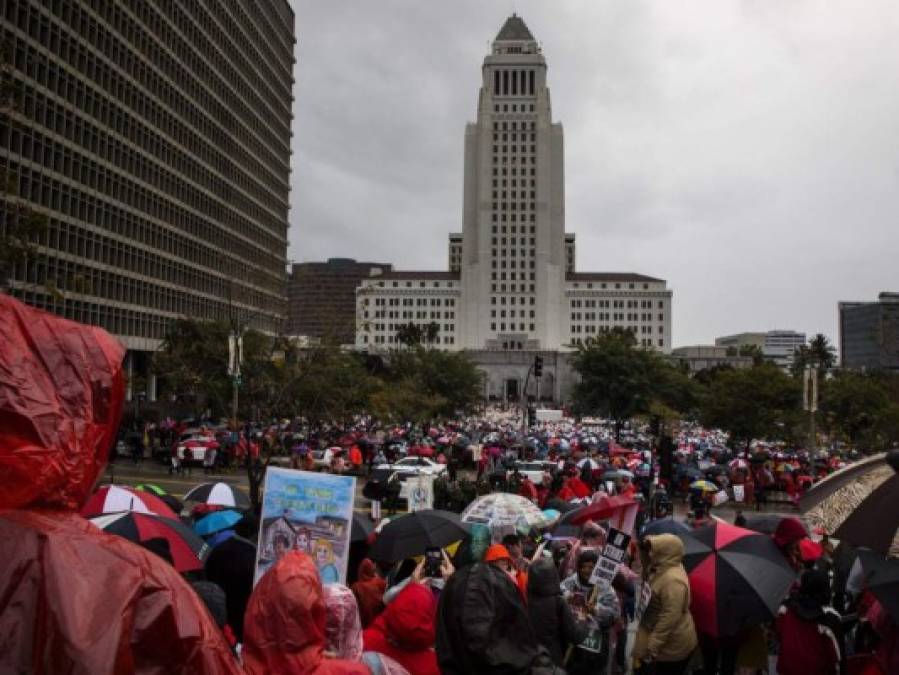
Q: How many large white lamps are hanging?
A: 2